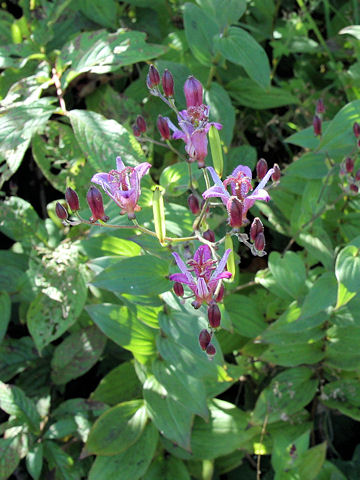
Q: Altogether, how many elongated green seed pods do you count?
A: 3